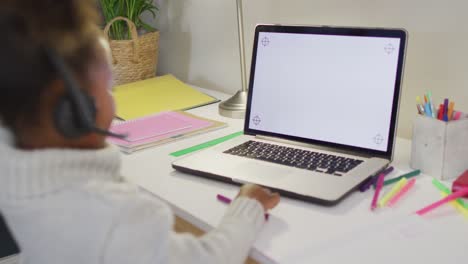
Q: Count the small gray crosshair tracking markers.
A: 4